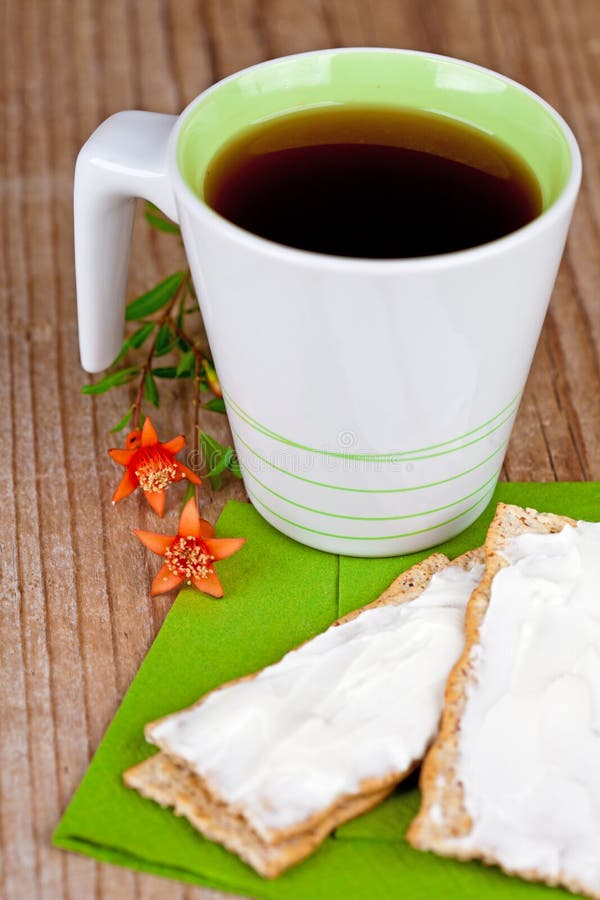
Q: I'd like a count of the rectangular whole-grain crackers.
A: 3